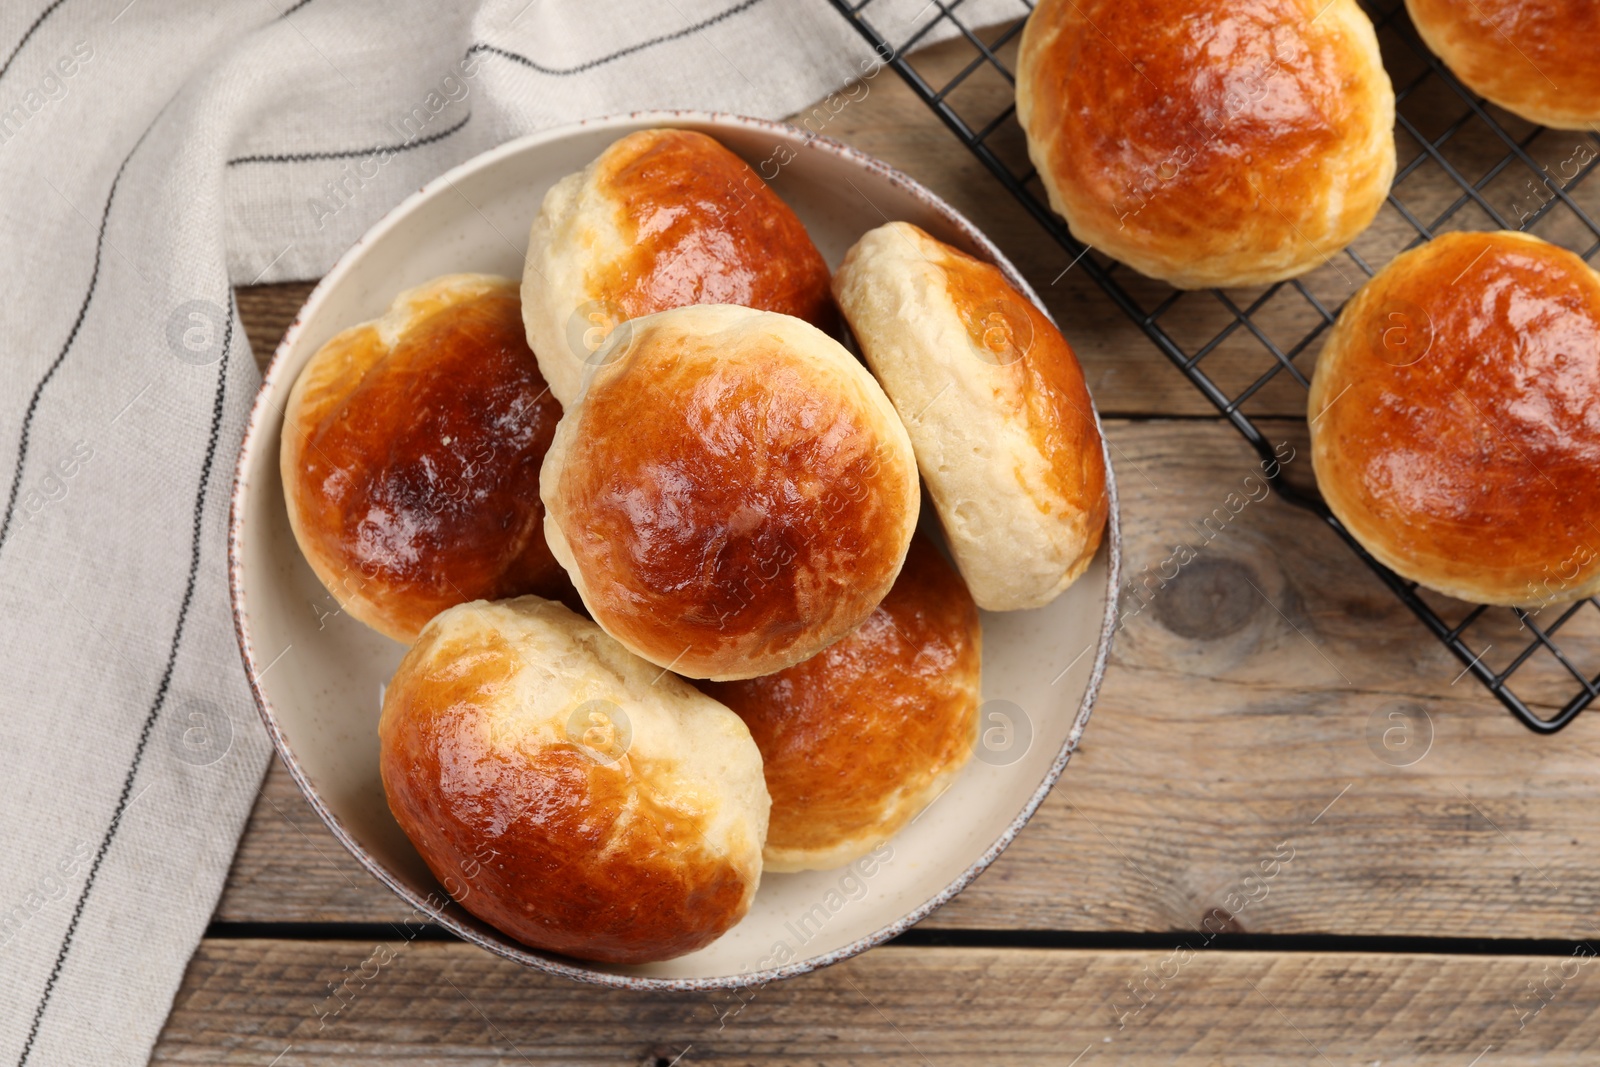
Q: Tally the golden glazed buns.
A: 9